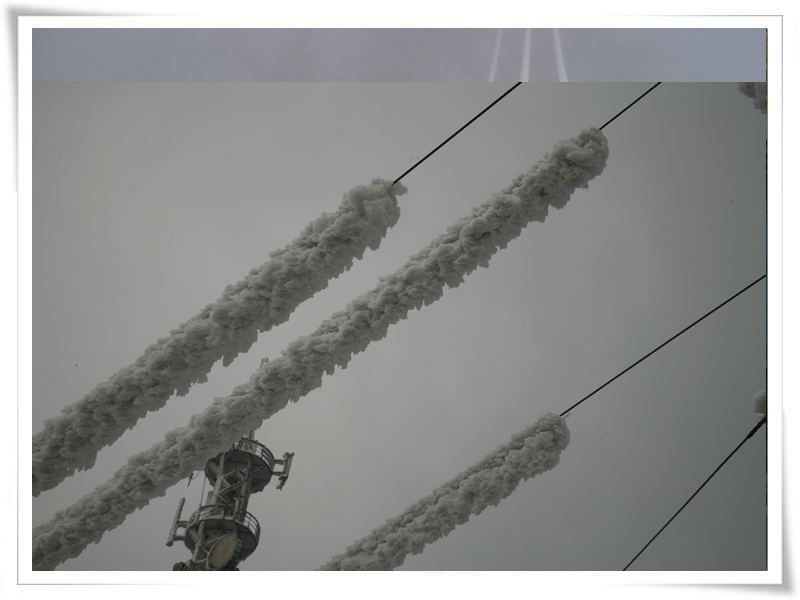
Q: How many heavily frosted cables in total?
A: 3